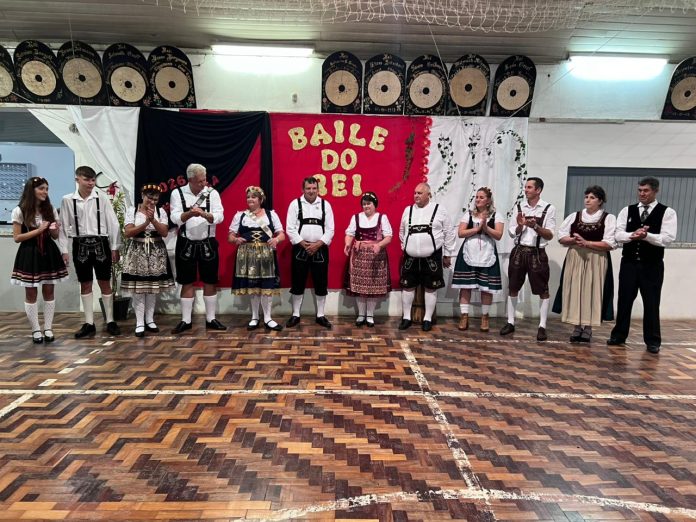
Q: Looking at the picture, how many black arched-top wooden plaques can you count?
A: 11